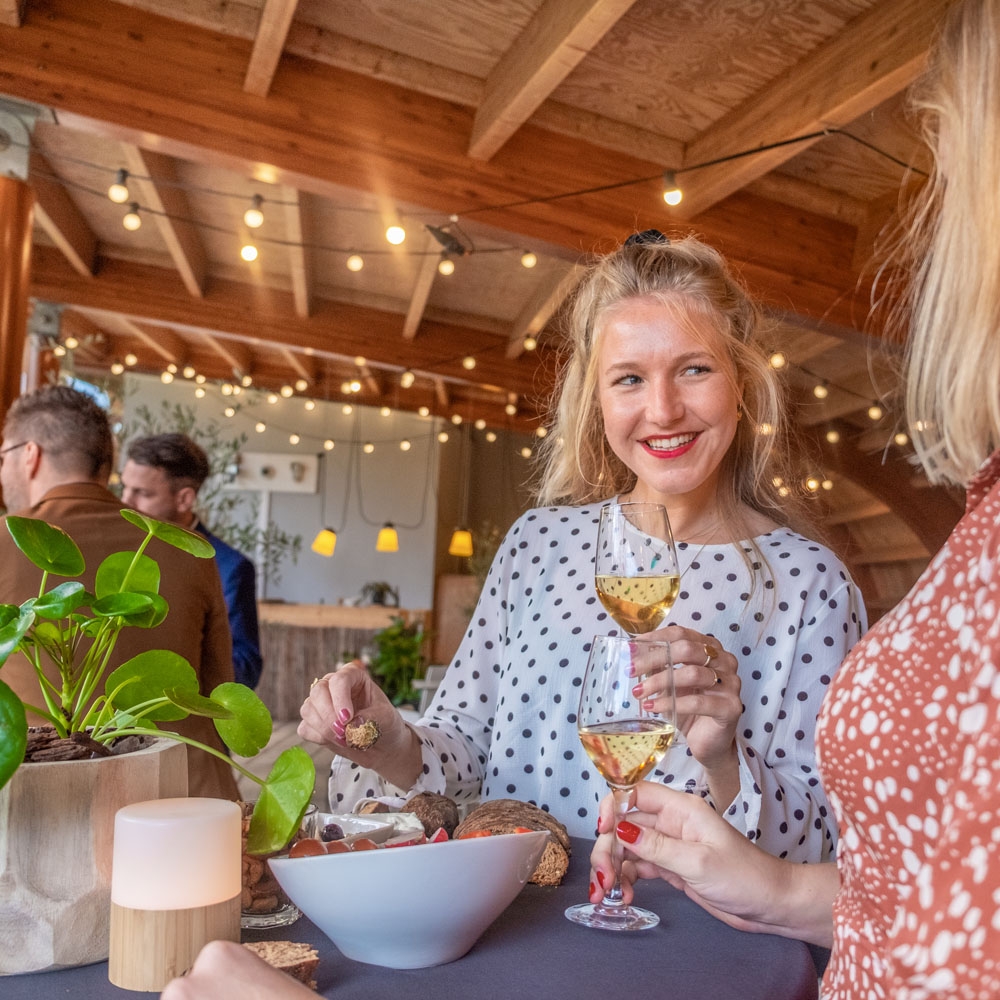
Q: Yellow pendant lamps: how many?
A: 3